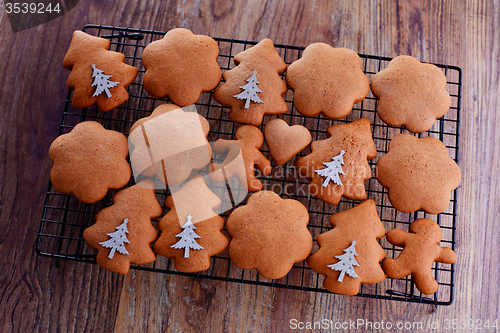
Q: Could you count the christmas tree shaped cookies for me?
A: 6